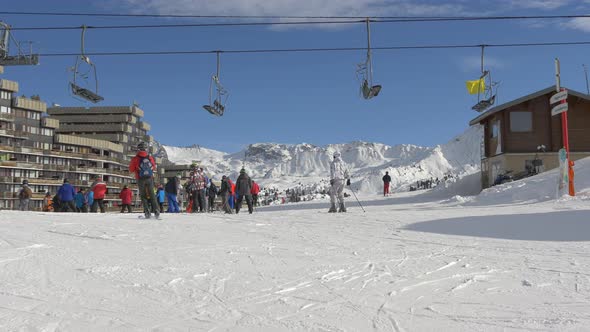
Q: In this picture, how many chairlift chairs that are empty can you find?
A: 4